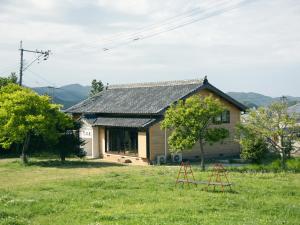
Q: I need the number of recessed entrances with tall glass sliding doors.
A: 1